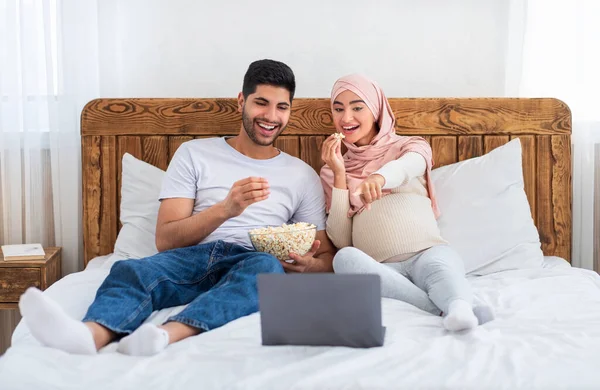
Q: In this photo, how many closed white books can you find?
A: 1